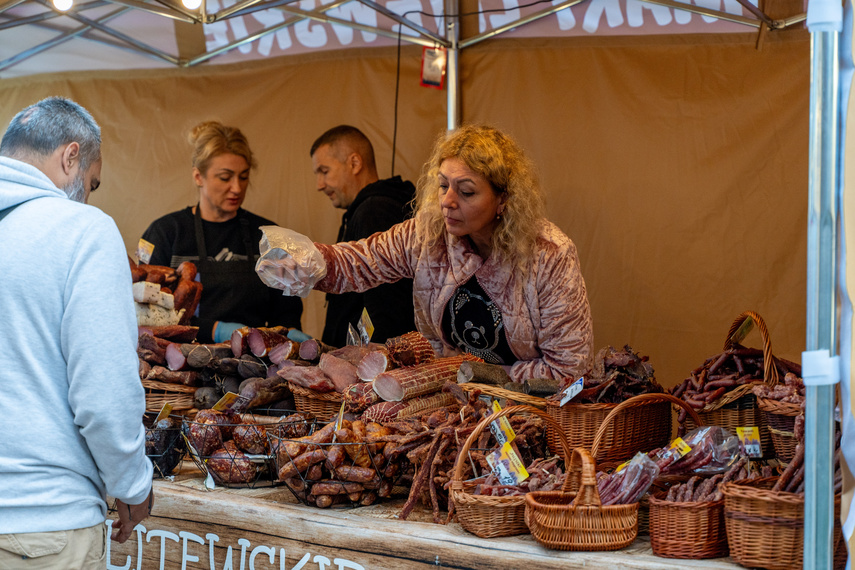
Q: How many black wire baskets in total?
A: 3